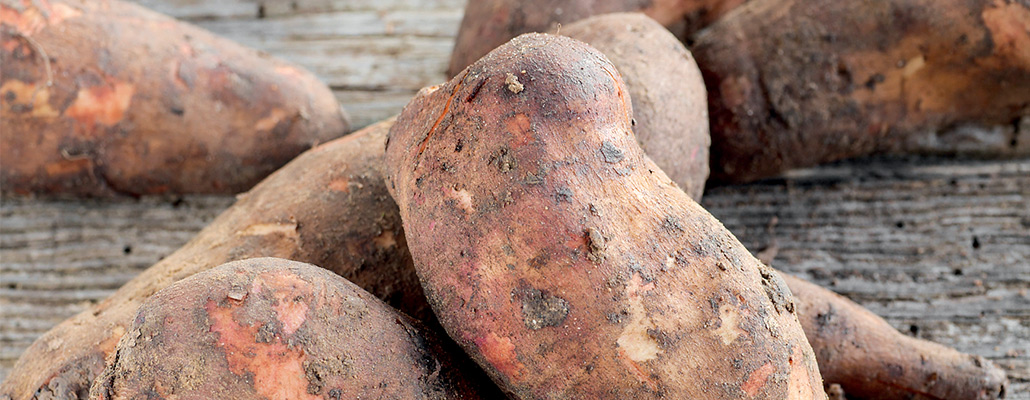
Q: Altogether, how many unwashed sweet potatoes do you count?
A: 8